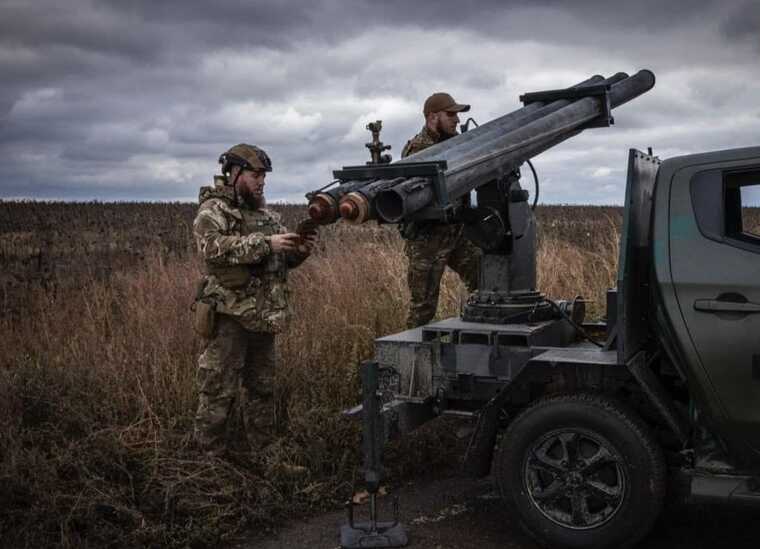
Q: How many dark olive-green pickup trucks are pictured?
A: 1